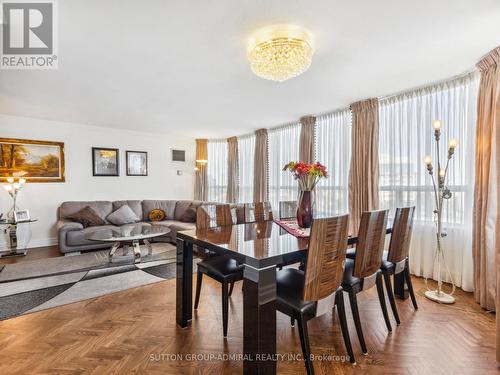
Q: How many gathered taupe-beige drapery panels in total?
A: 6